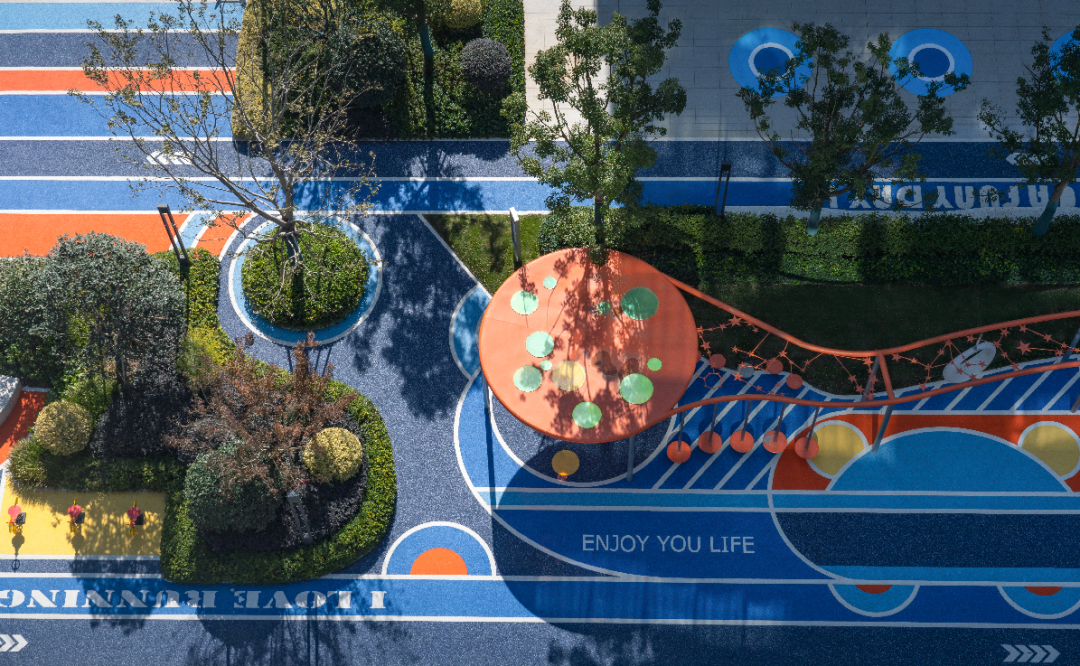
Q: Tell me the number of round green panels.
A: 10